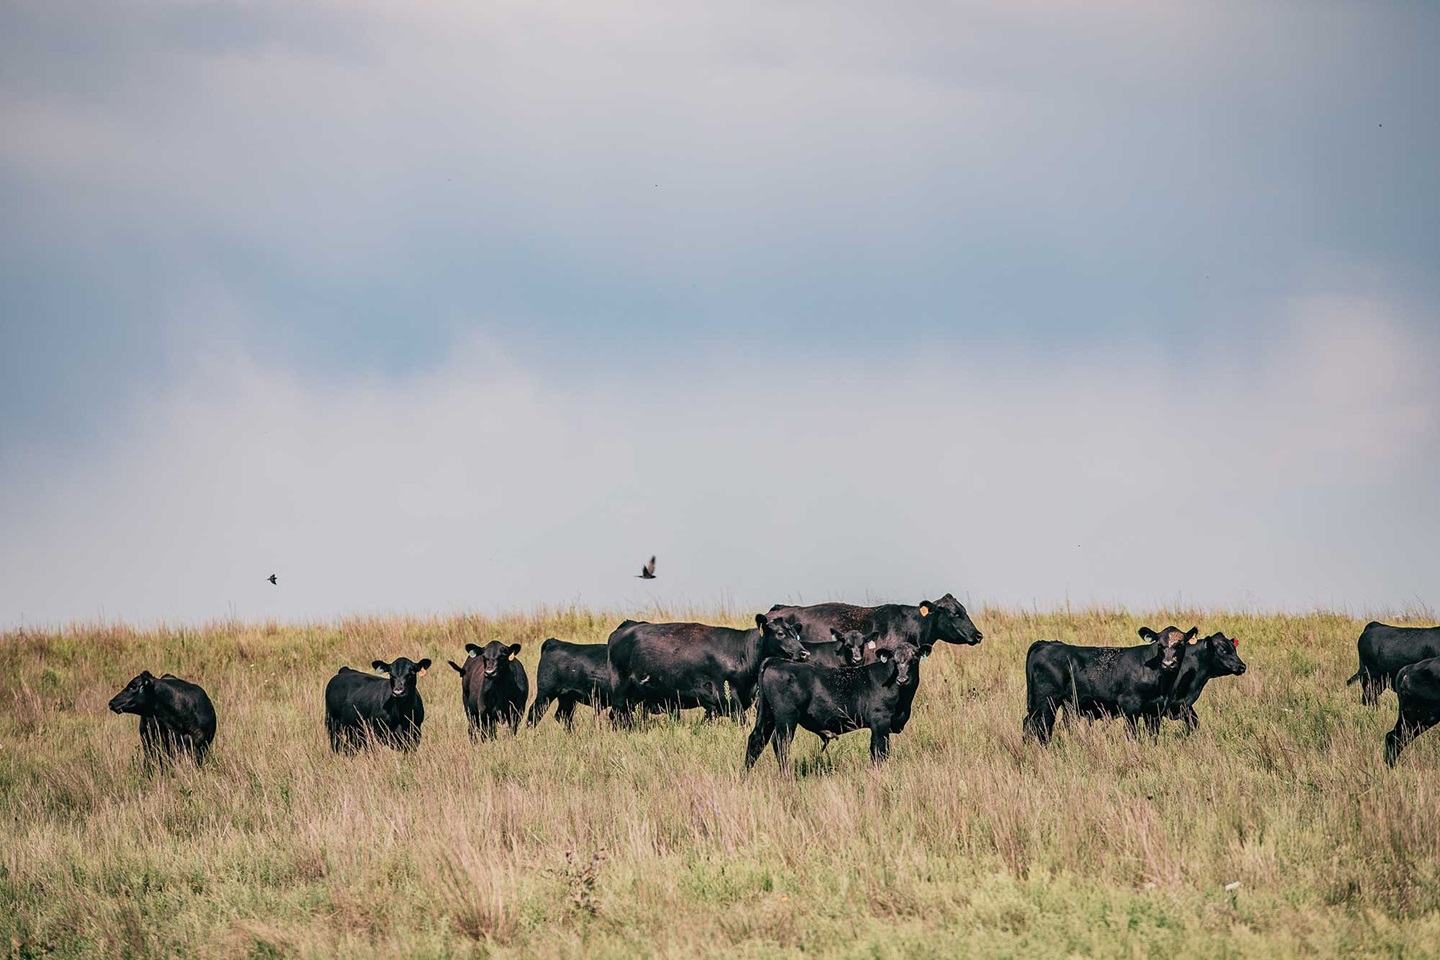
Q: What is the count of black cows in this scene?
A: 12